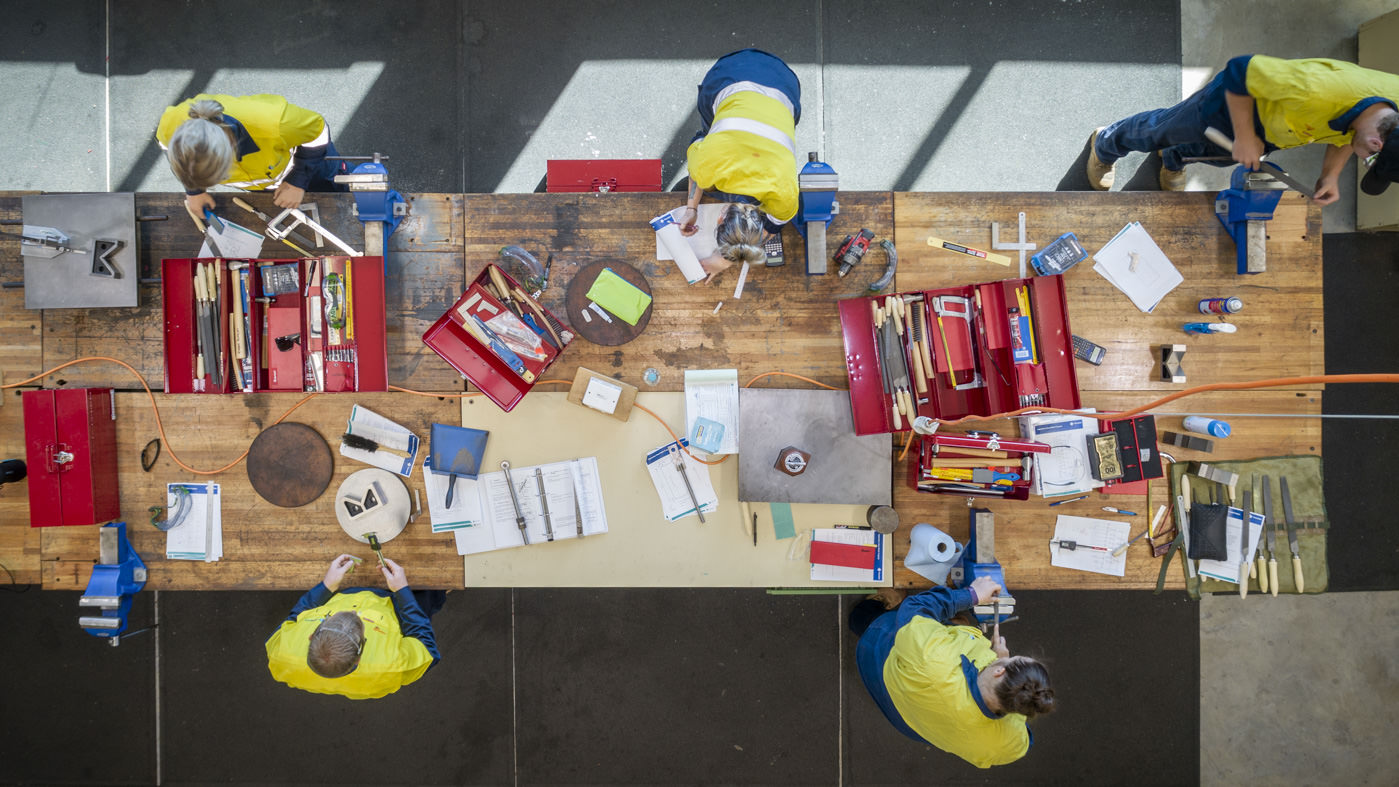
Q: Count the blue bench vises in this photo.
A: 5